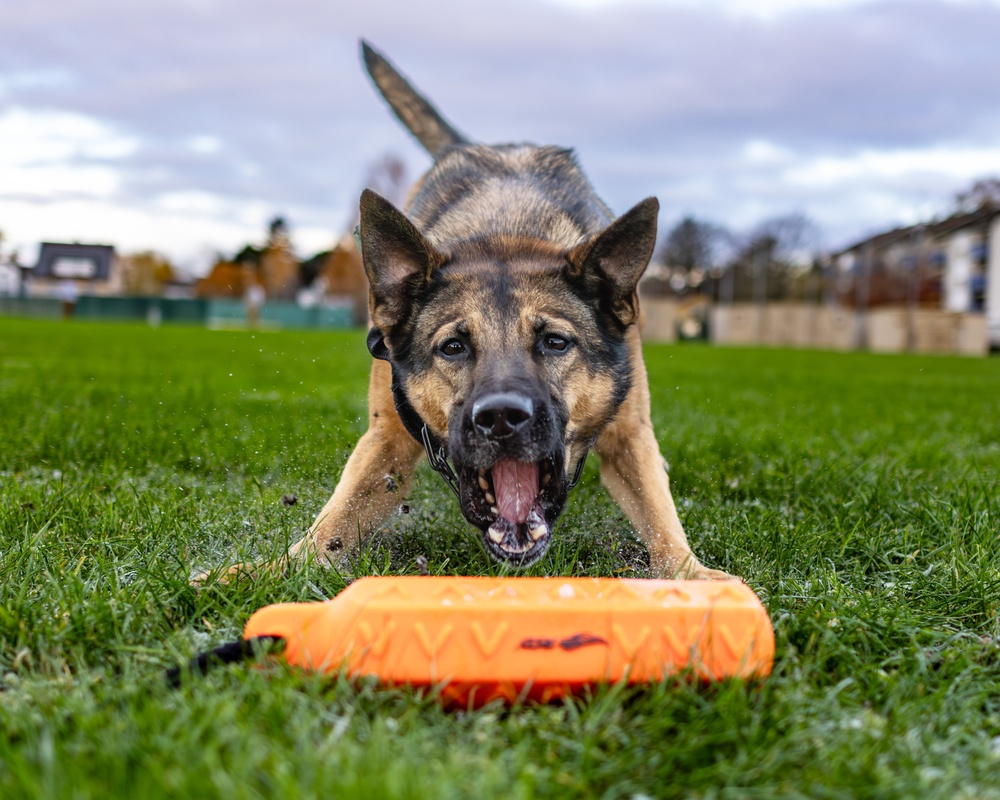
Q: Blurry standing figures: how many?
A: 2